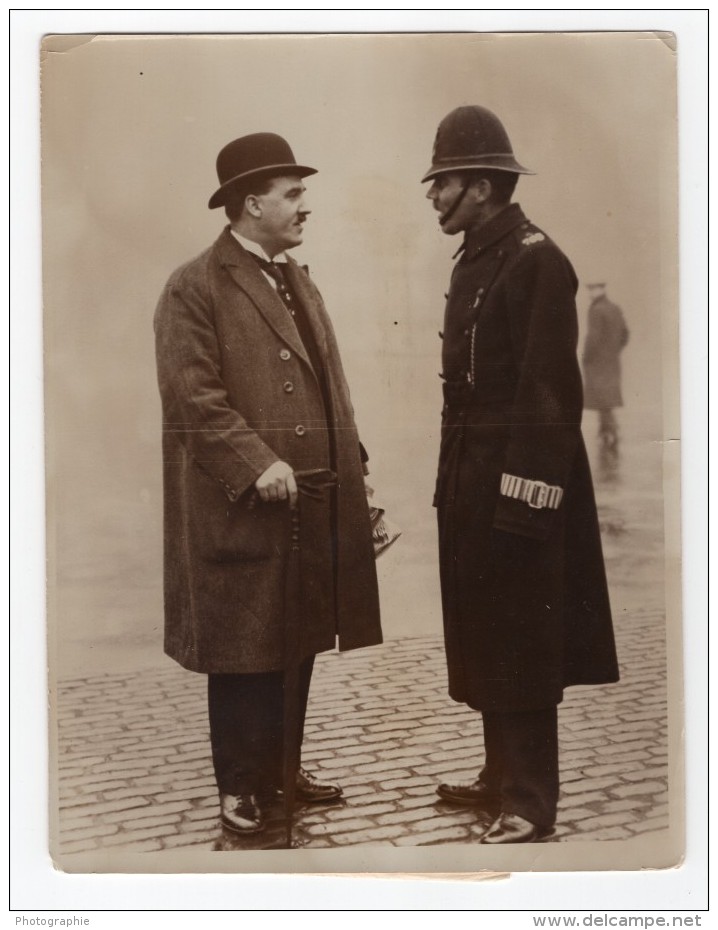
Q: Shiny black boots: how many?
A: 4